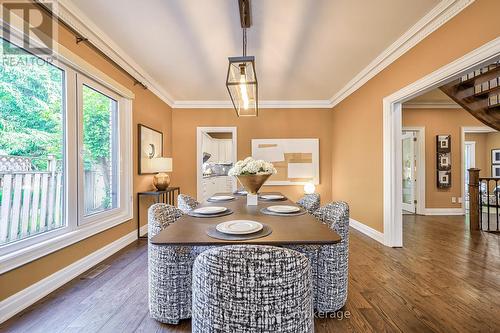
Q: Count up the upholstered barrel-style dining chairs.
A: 5